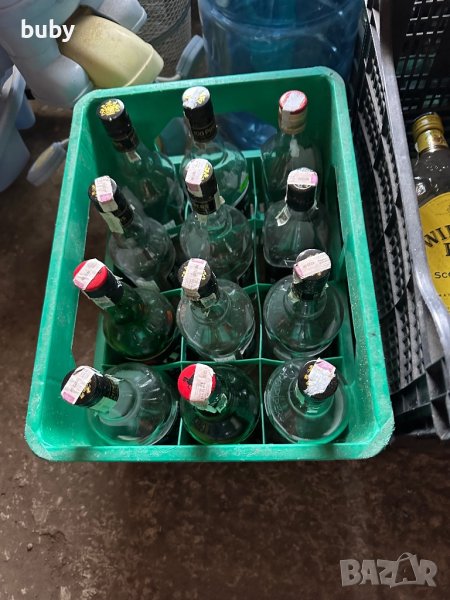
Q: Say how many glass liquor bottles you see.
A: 13